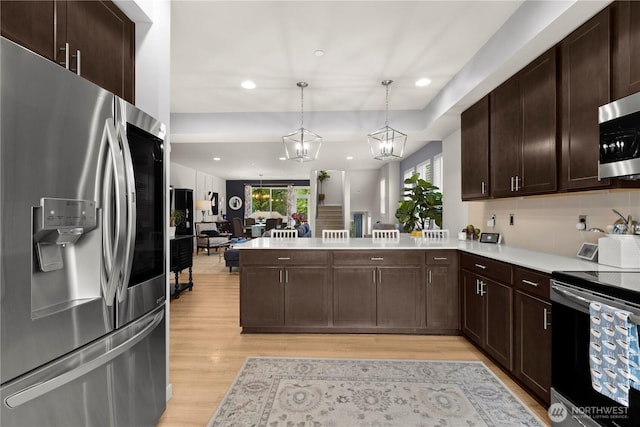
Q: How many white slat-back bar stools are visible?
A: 4